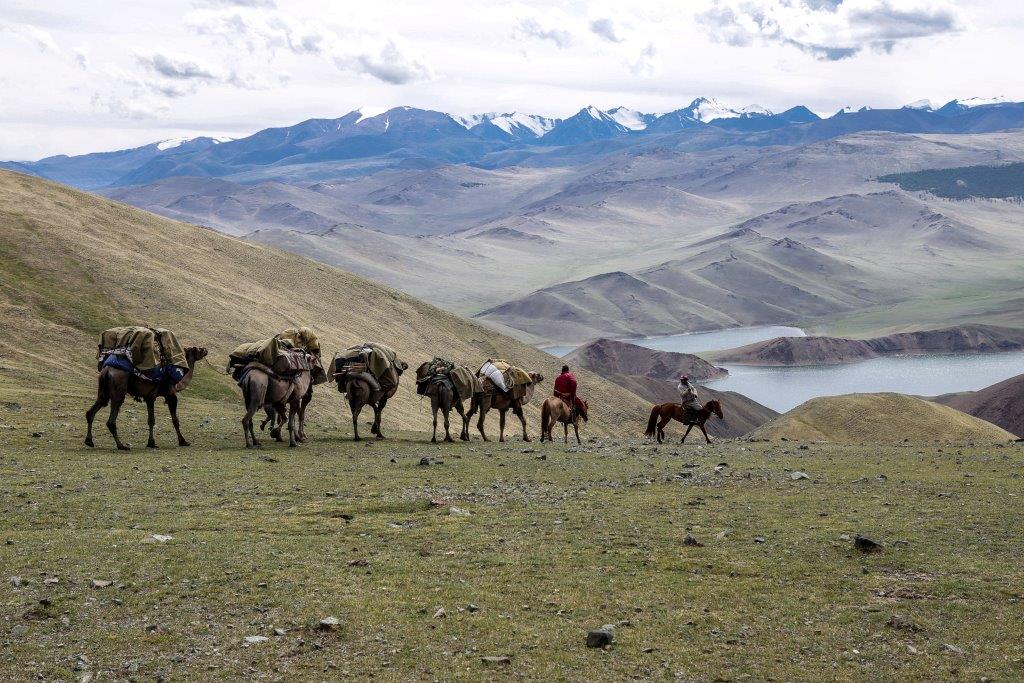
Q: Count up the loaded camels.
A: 6